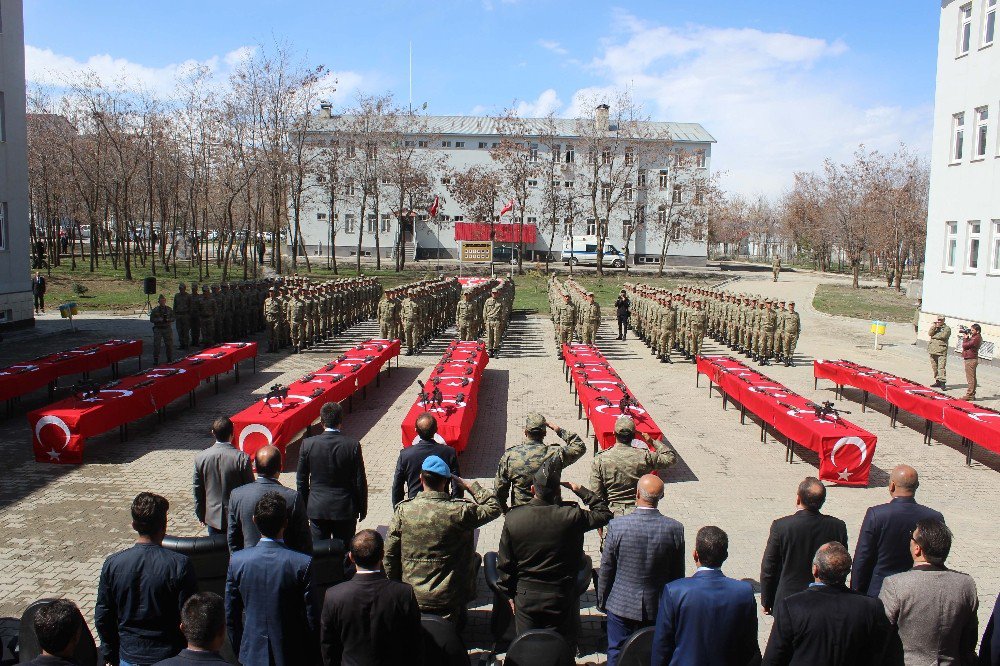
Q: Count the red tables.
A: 7